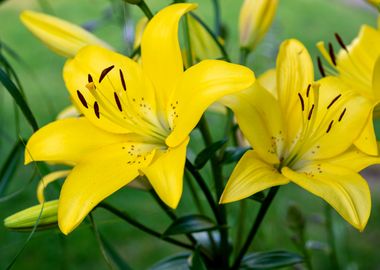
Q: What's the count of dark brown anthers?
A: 15